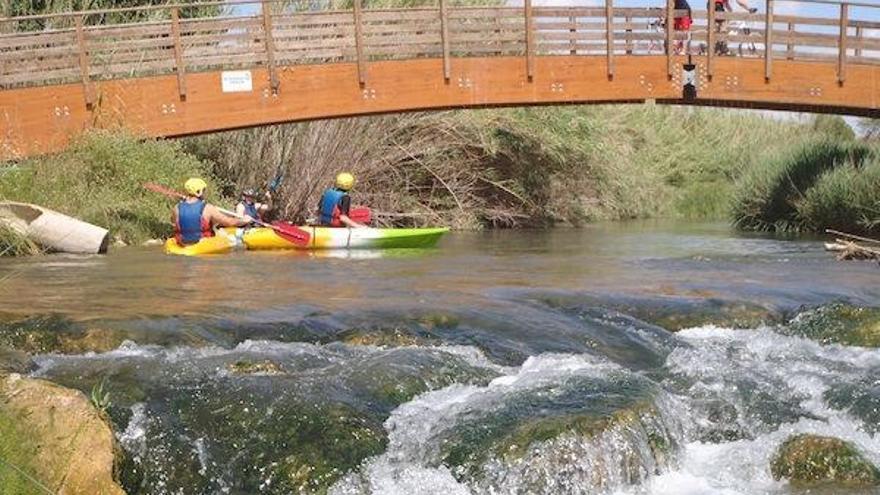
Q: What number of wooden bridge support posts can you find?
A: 11